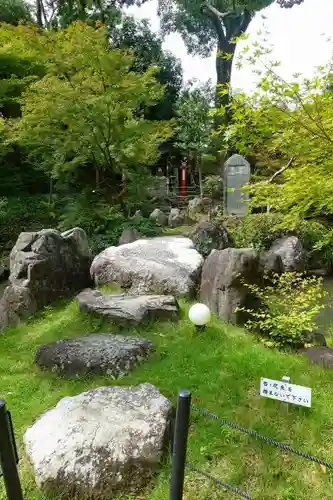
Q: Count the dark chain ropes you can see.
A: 2